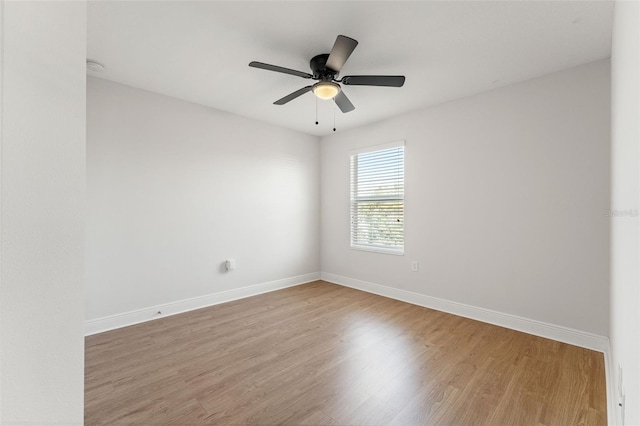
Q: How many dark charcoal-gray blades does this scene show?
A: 5